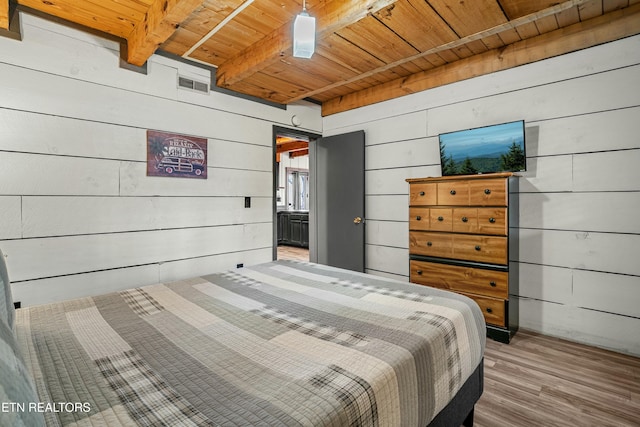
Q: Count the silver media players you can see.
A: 0